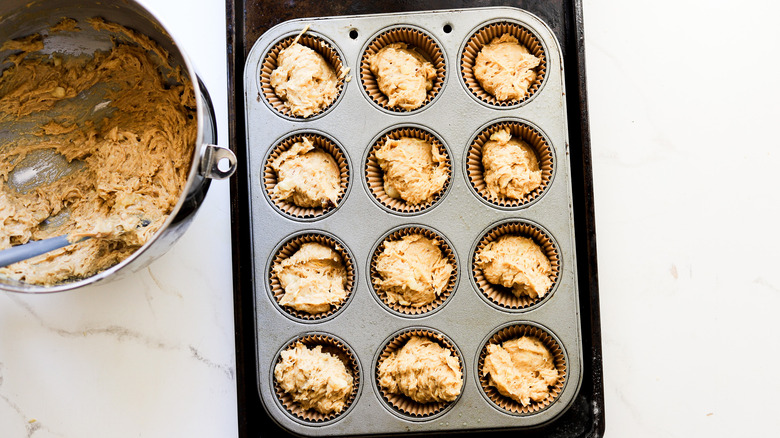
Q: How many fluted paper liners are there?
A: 12